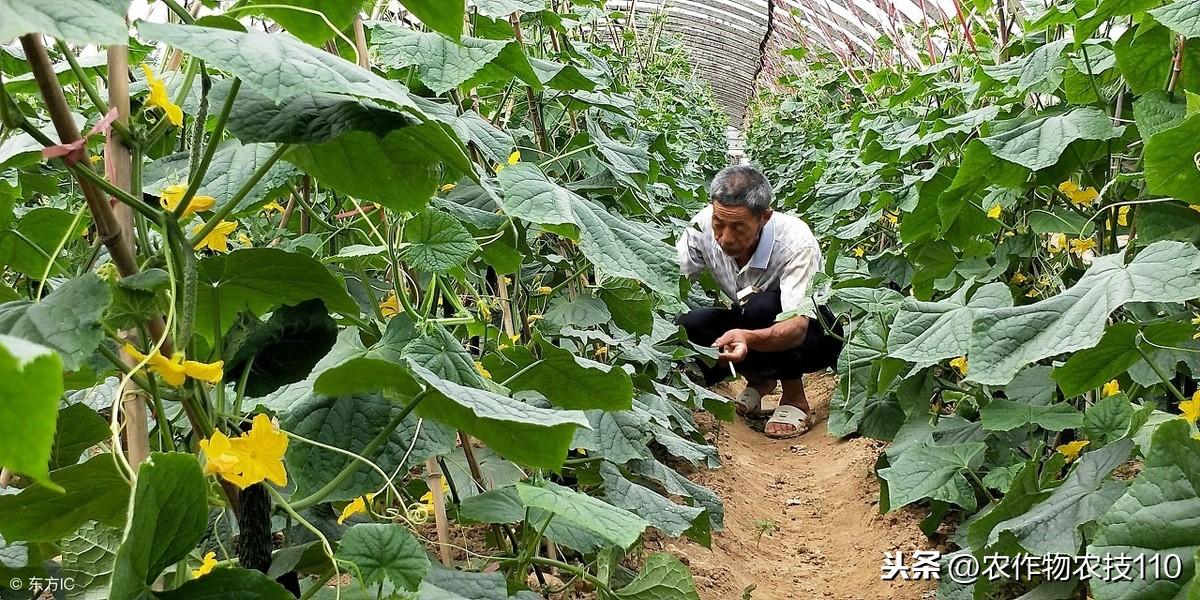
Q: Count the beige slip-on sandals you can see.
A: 2